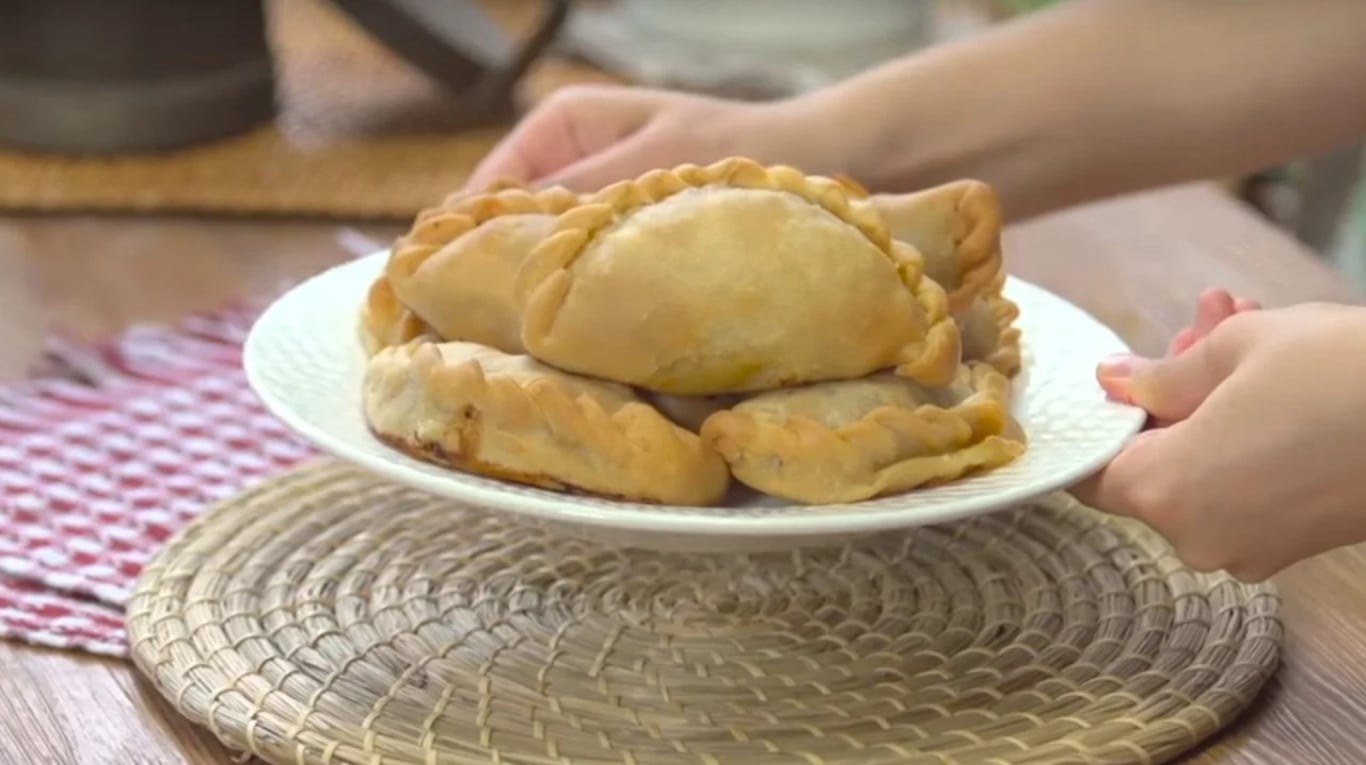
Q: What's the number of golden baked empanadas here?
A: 7